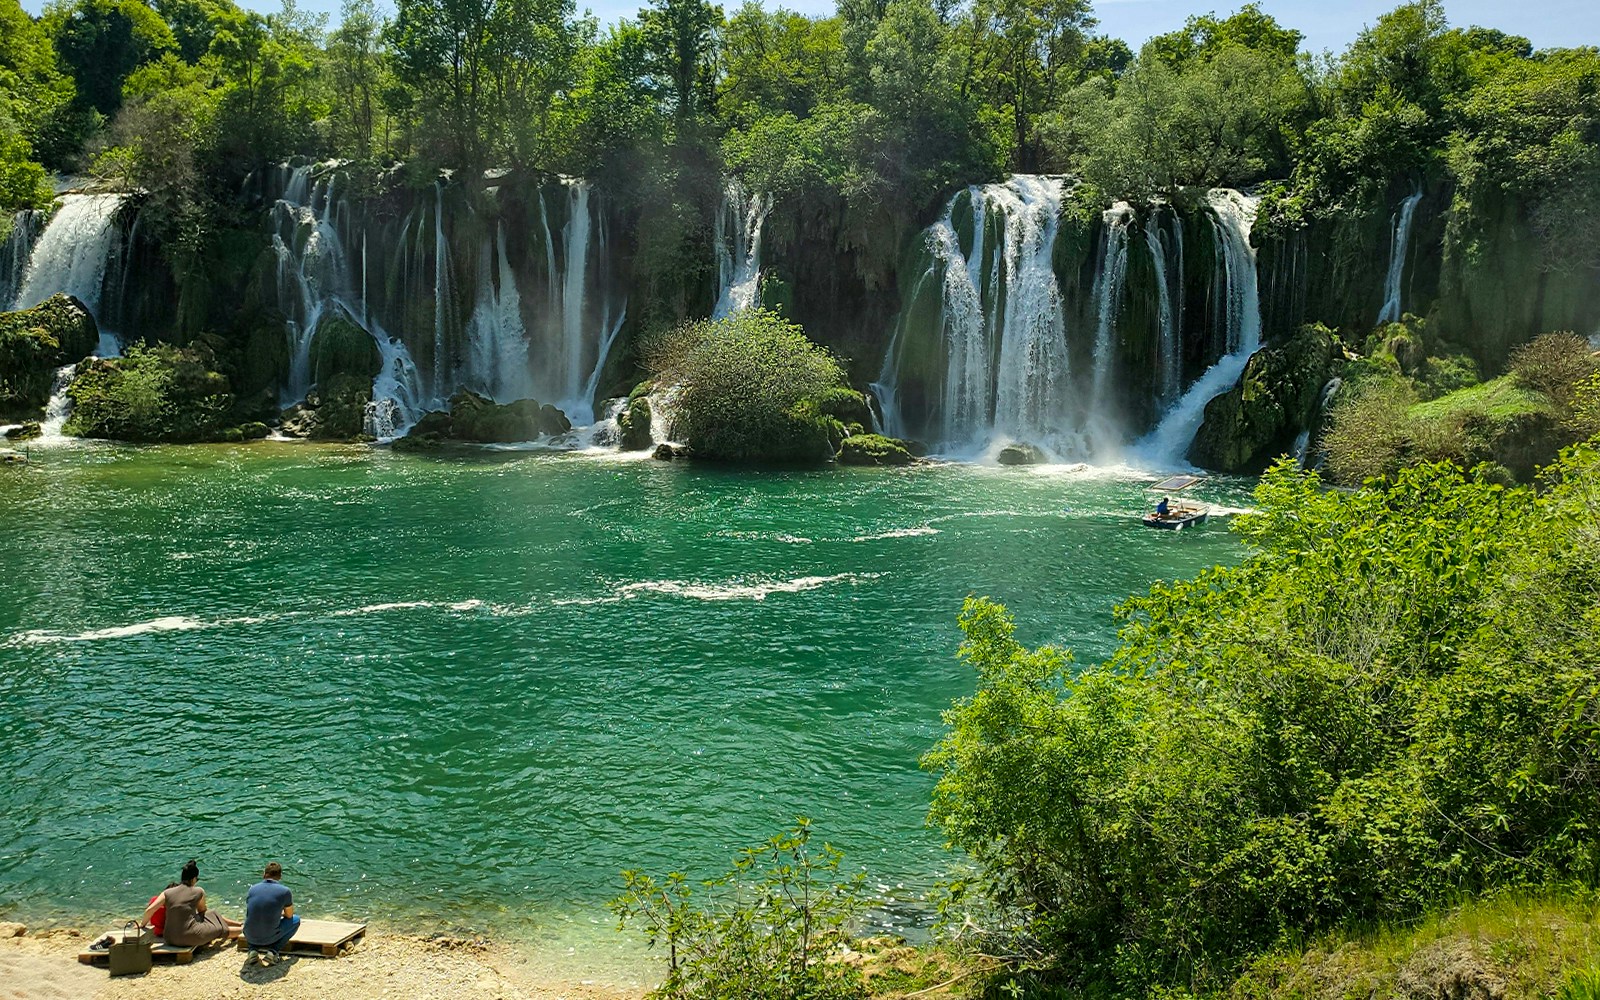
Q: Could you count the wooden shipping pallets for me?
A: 2